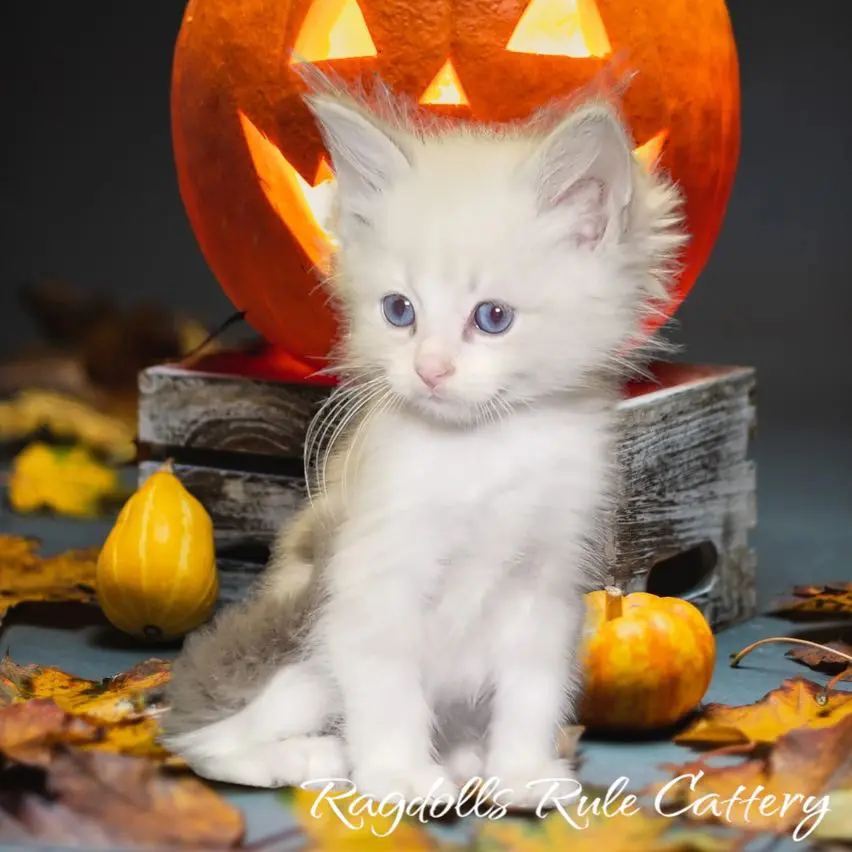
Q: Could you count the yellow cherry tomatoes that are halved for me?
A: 0